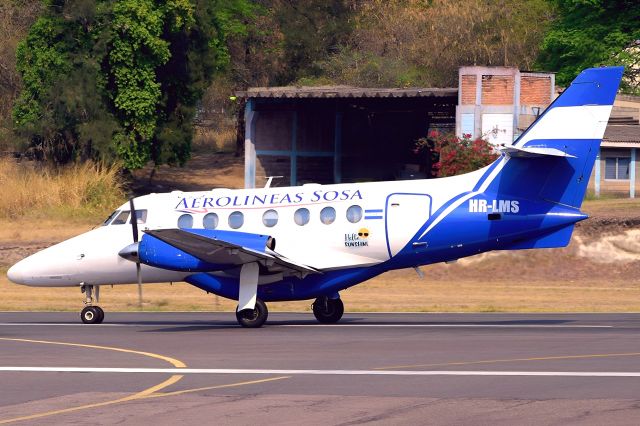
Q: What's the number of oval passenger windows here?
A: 7